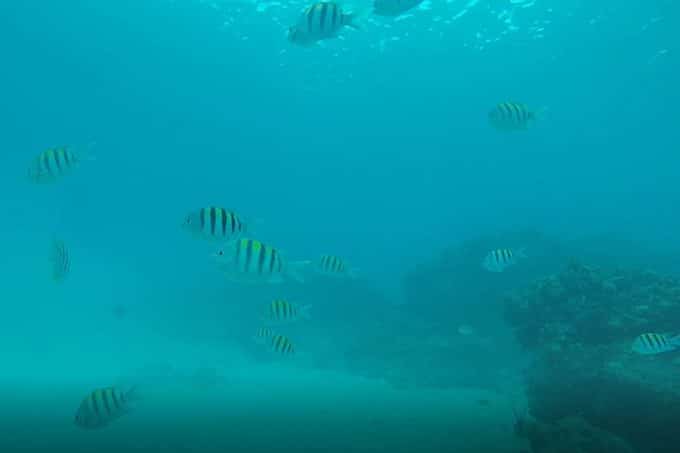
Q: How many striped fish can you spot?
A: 13